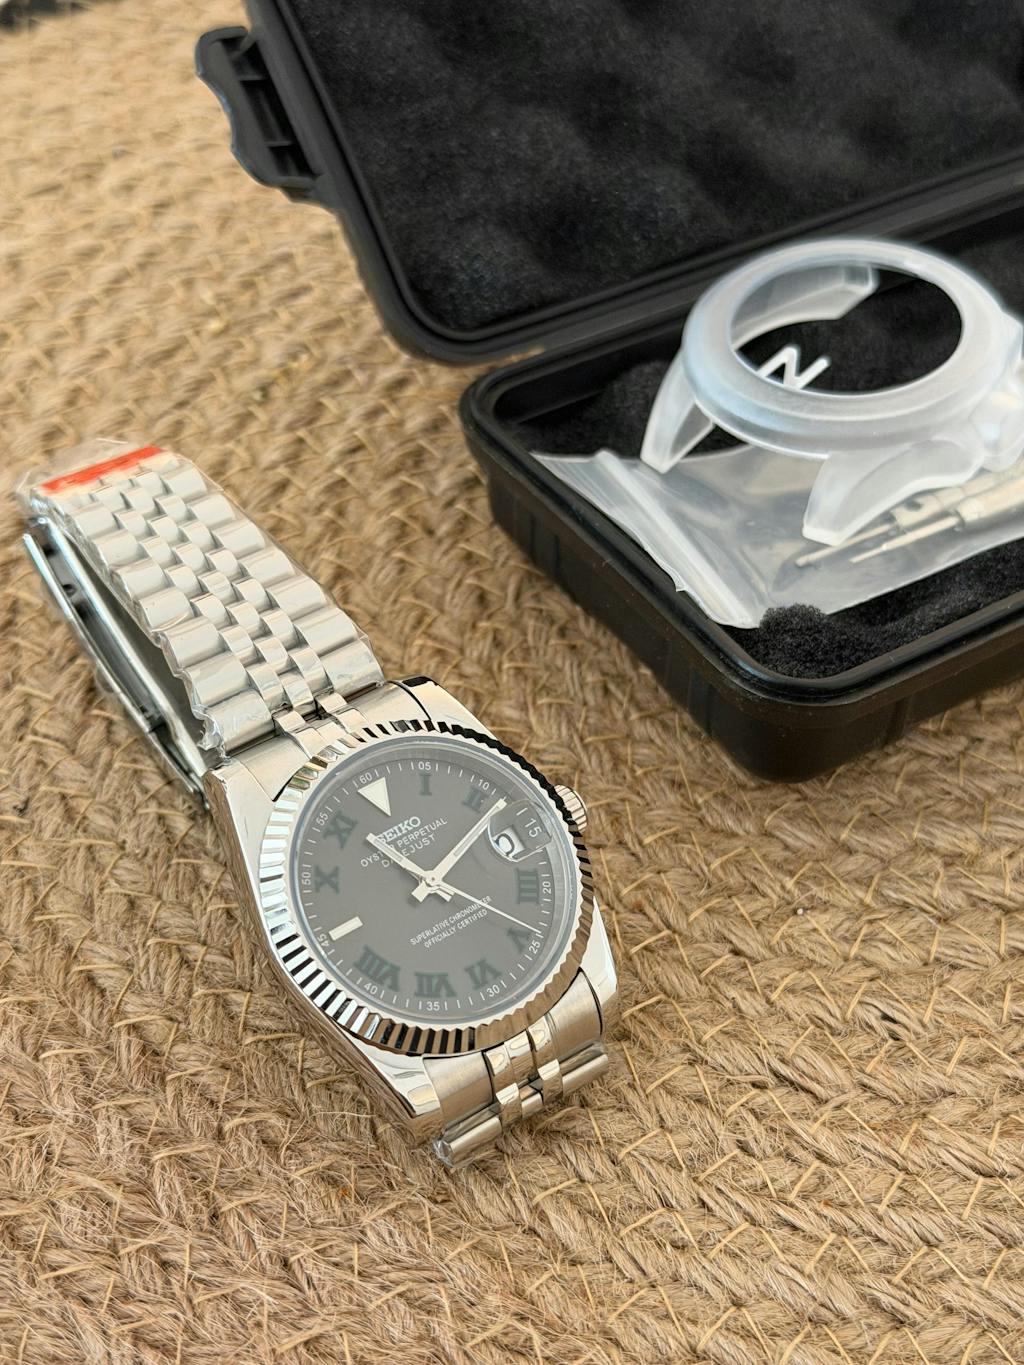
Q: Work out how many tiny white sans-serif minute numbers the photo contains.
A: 12